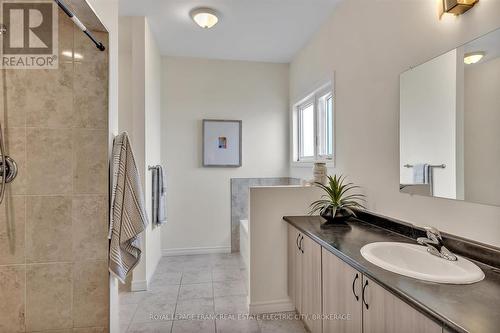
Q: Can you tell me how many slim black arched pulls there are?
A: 4